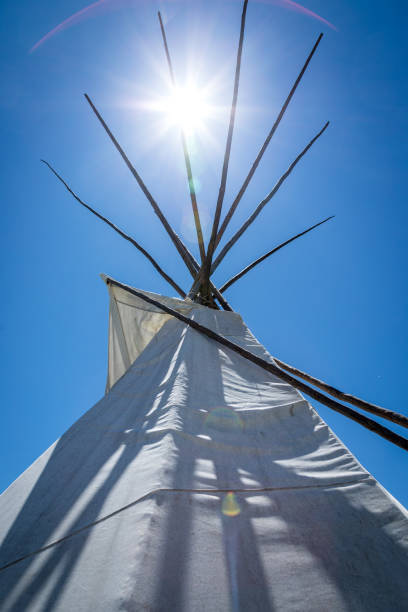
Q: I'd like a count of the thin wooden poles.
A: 9